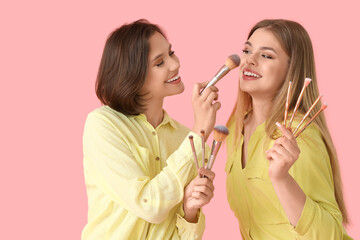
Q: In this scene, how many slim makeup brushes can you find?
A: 6